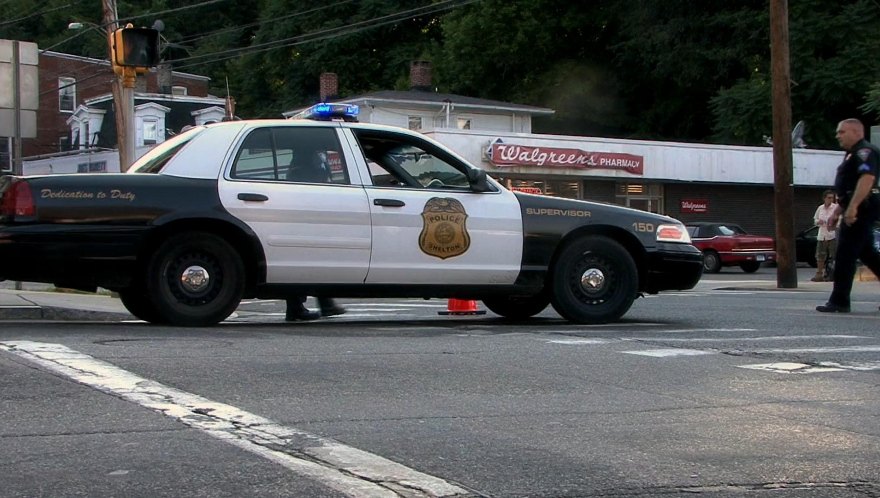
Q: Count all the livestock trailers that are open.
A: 0